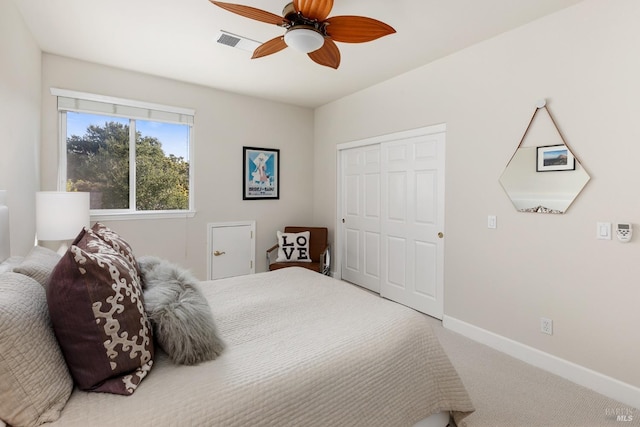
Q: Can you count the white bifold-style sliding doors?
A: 2